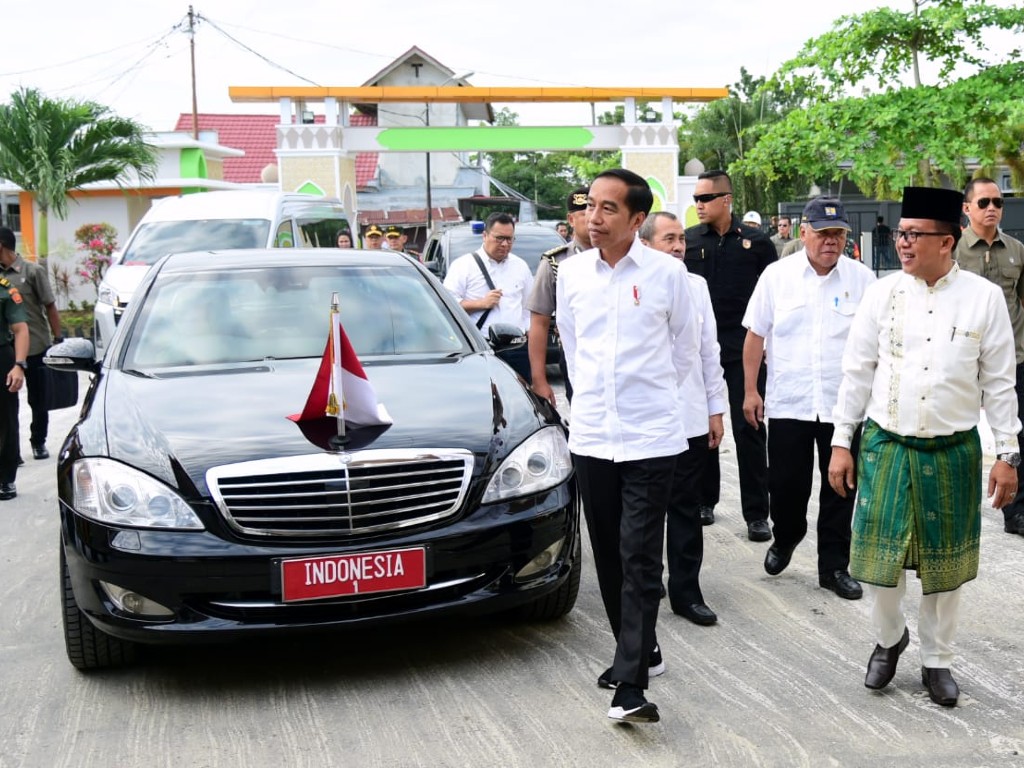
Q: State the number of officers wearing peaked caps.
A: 2